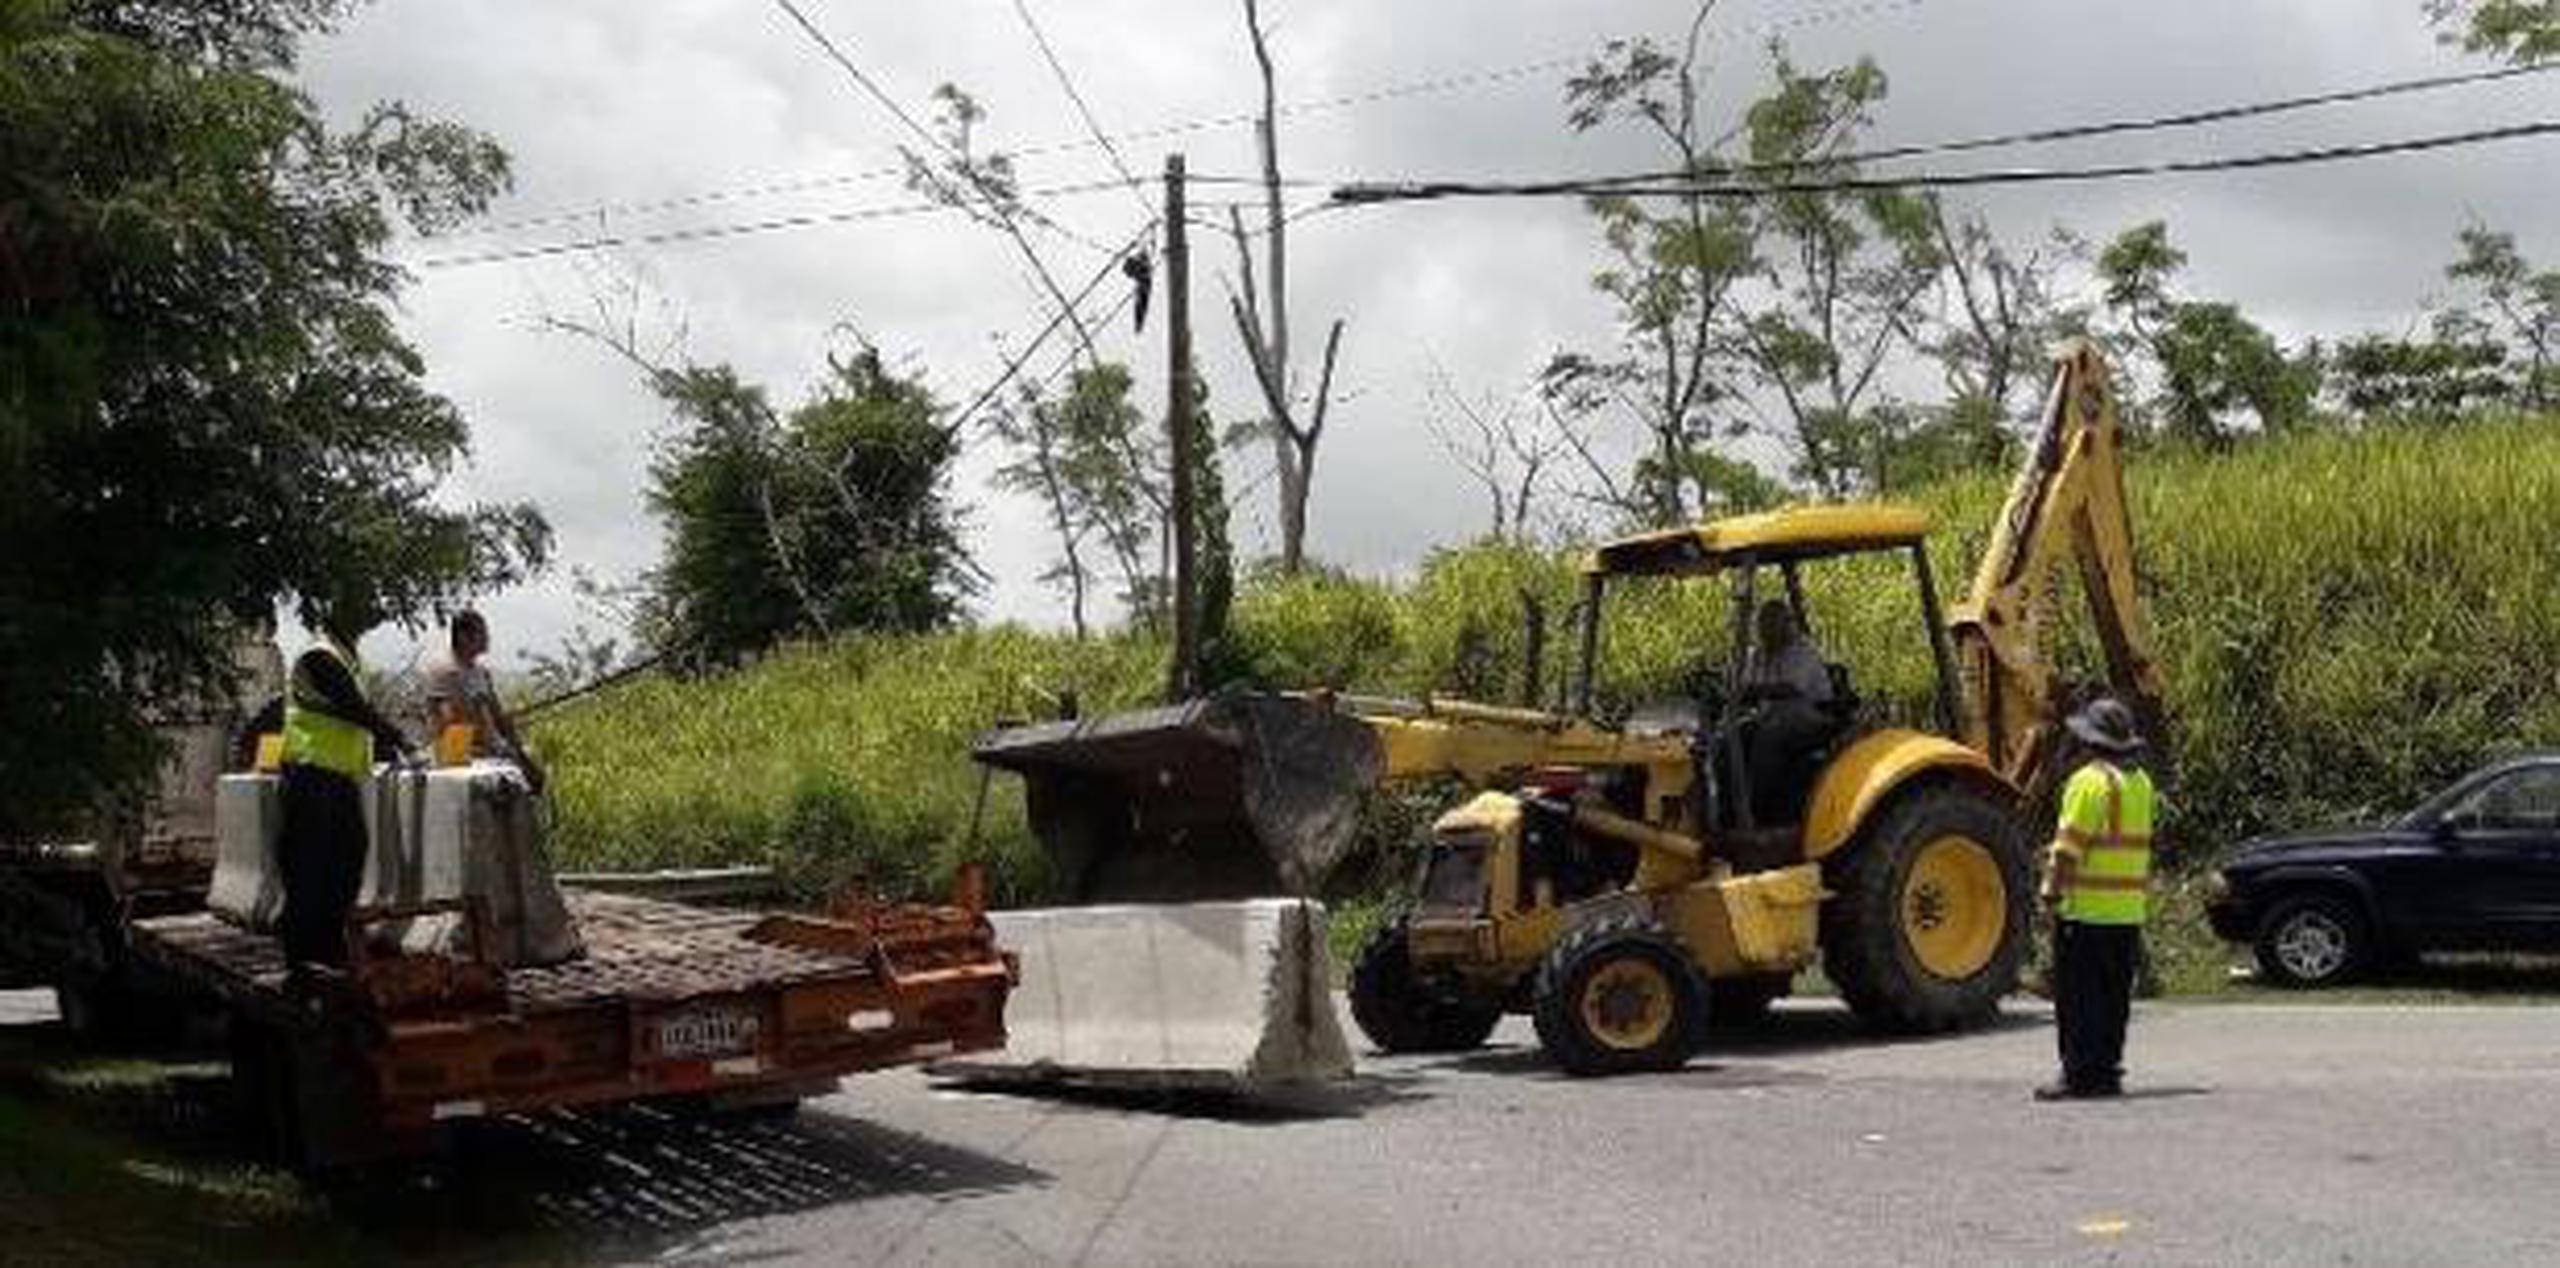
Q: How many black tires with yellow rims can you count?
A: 2